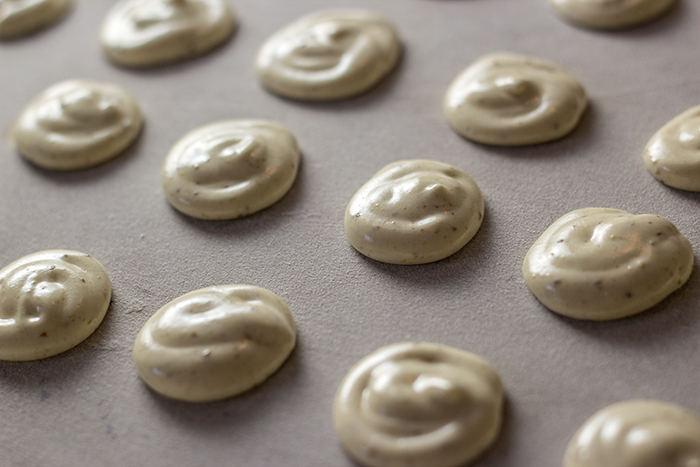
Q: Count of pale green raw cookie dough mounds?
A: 14